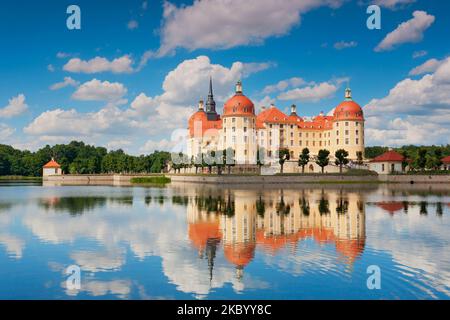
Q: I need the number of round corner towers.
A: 3